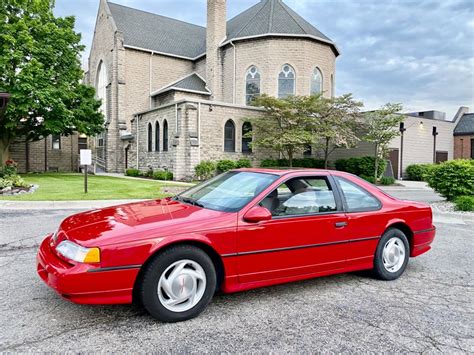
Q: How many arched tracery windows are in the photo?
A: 3